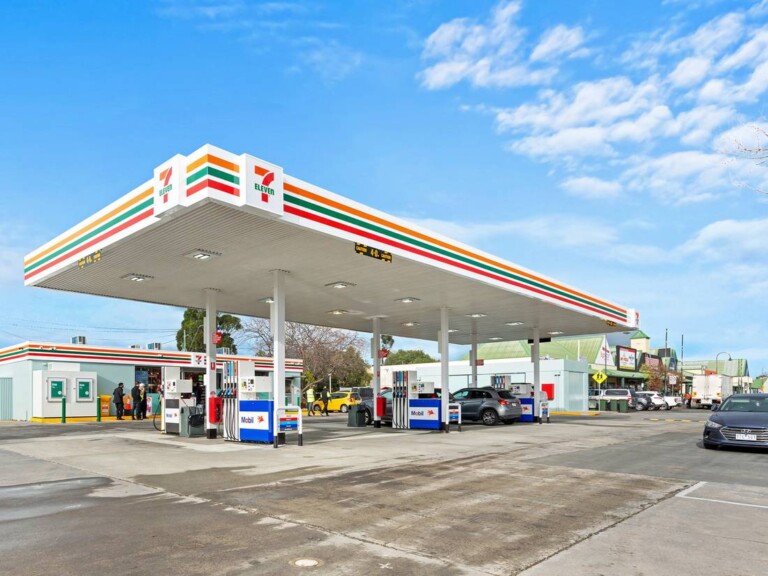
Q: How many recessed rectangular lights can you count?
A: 12